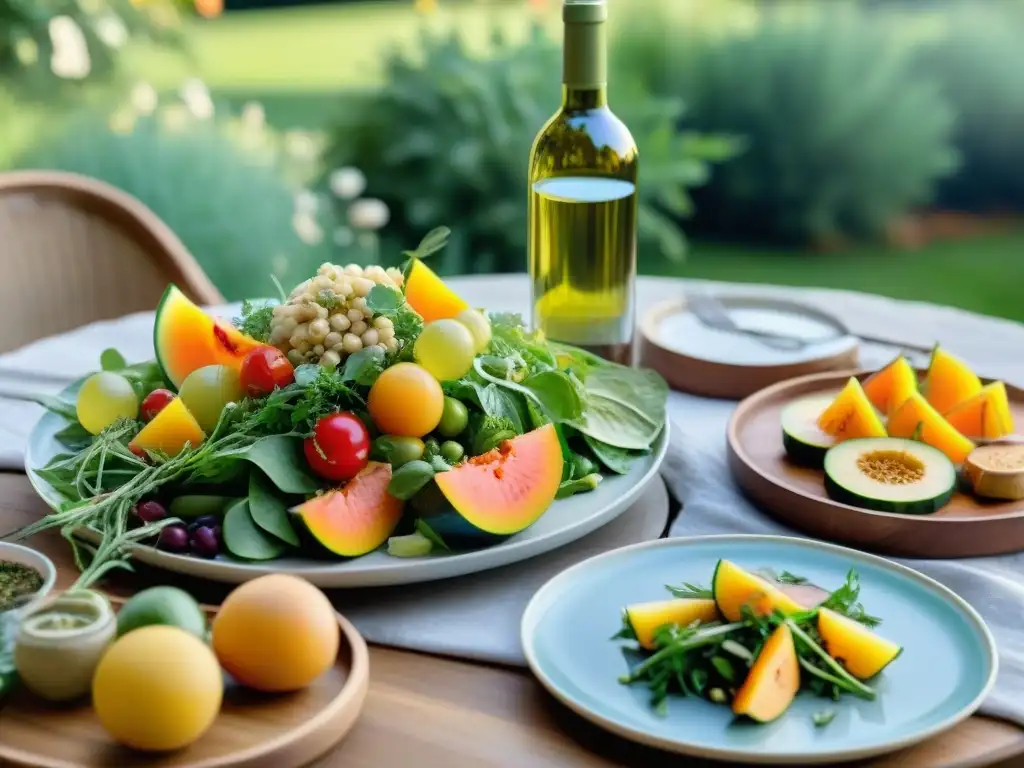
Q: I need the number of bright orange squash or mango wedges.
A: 12